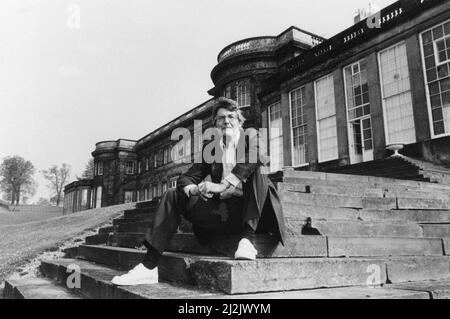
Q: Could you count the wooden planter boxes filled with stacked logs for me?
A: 0